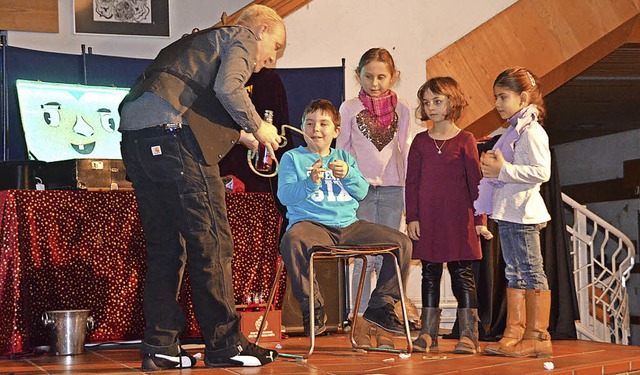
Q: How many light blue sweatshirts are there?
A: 1